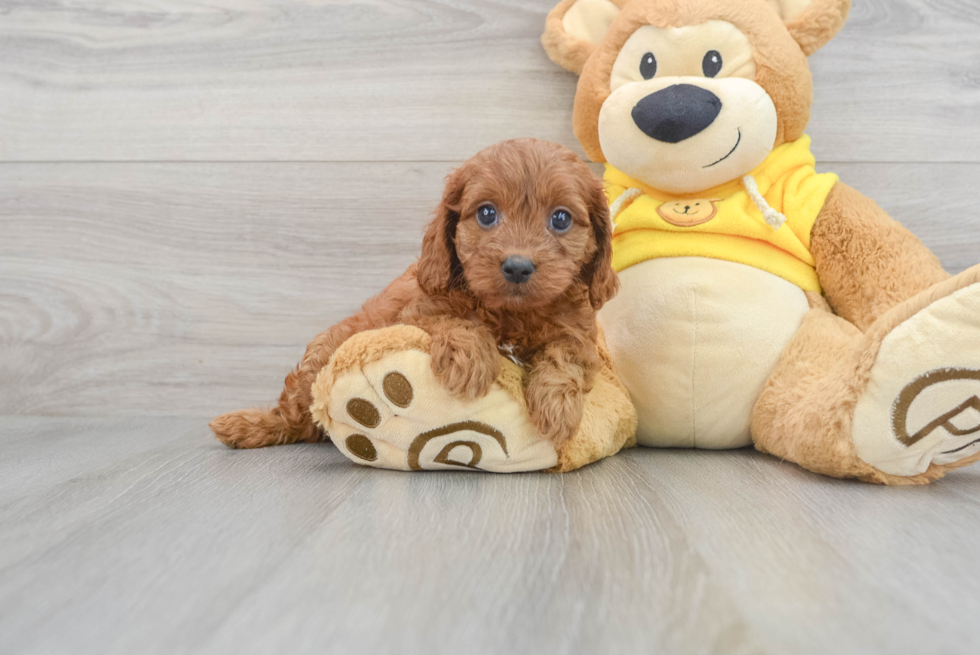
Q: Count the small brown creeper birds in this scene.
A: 0